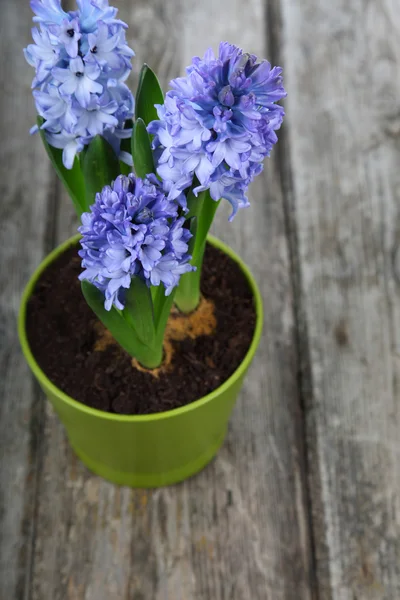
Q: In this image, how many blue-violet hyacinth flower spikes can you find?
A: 3